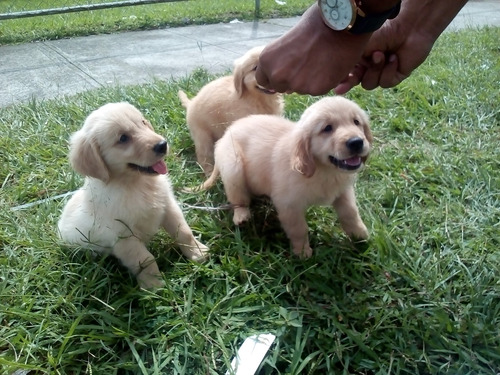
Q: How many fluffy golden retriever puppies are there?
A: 3